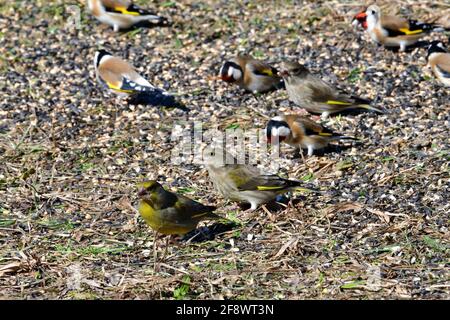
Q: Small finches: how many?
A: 9